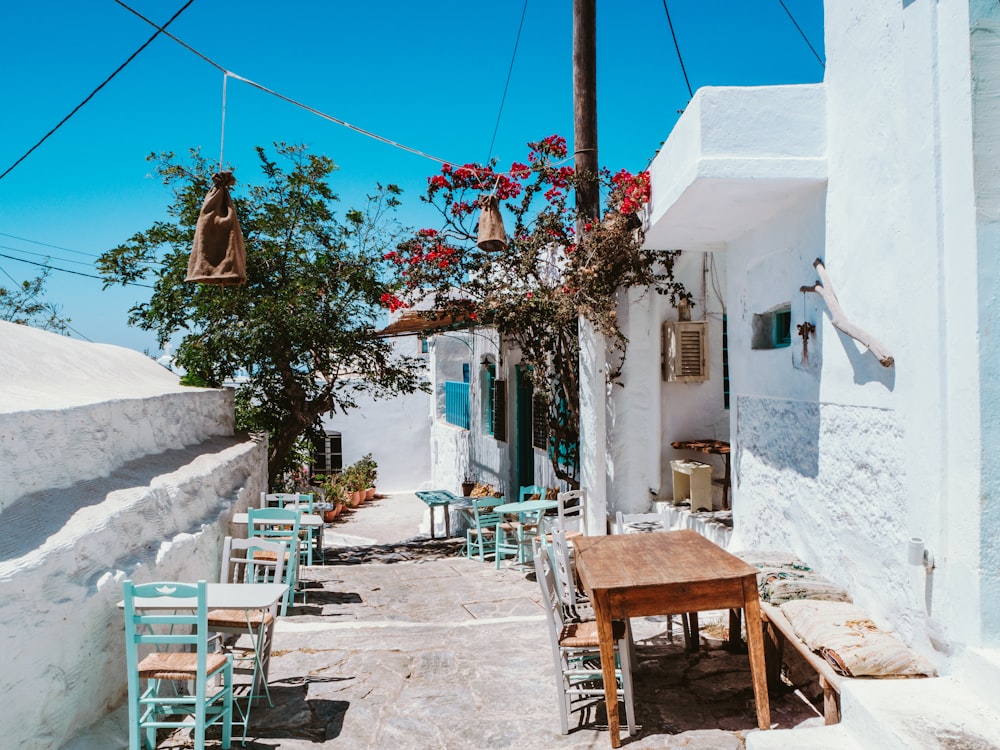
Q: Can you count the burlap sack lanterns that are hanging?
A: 2